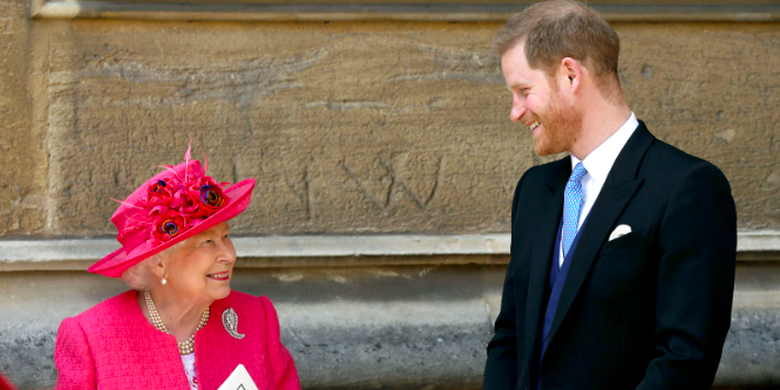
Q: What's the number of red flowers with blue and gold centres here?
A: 3